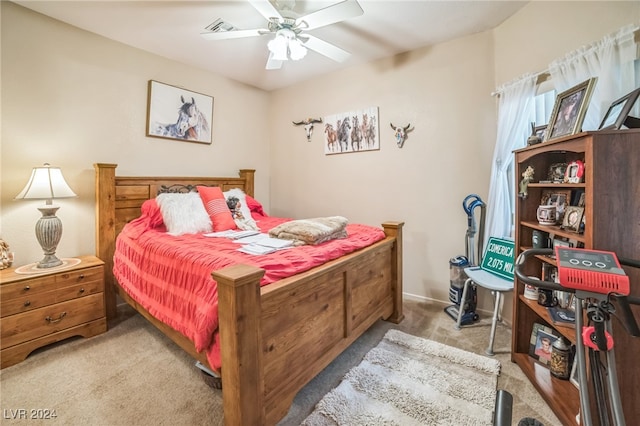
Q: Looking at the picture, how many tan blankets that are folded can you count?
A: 1